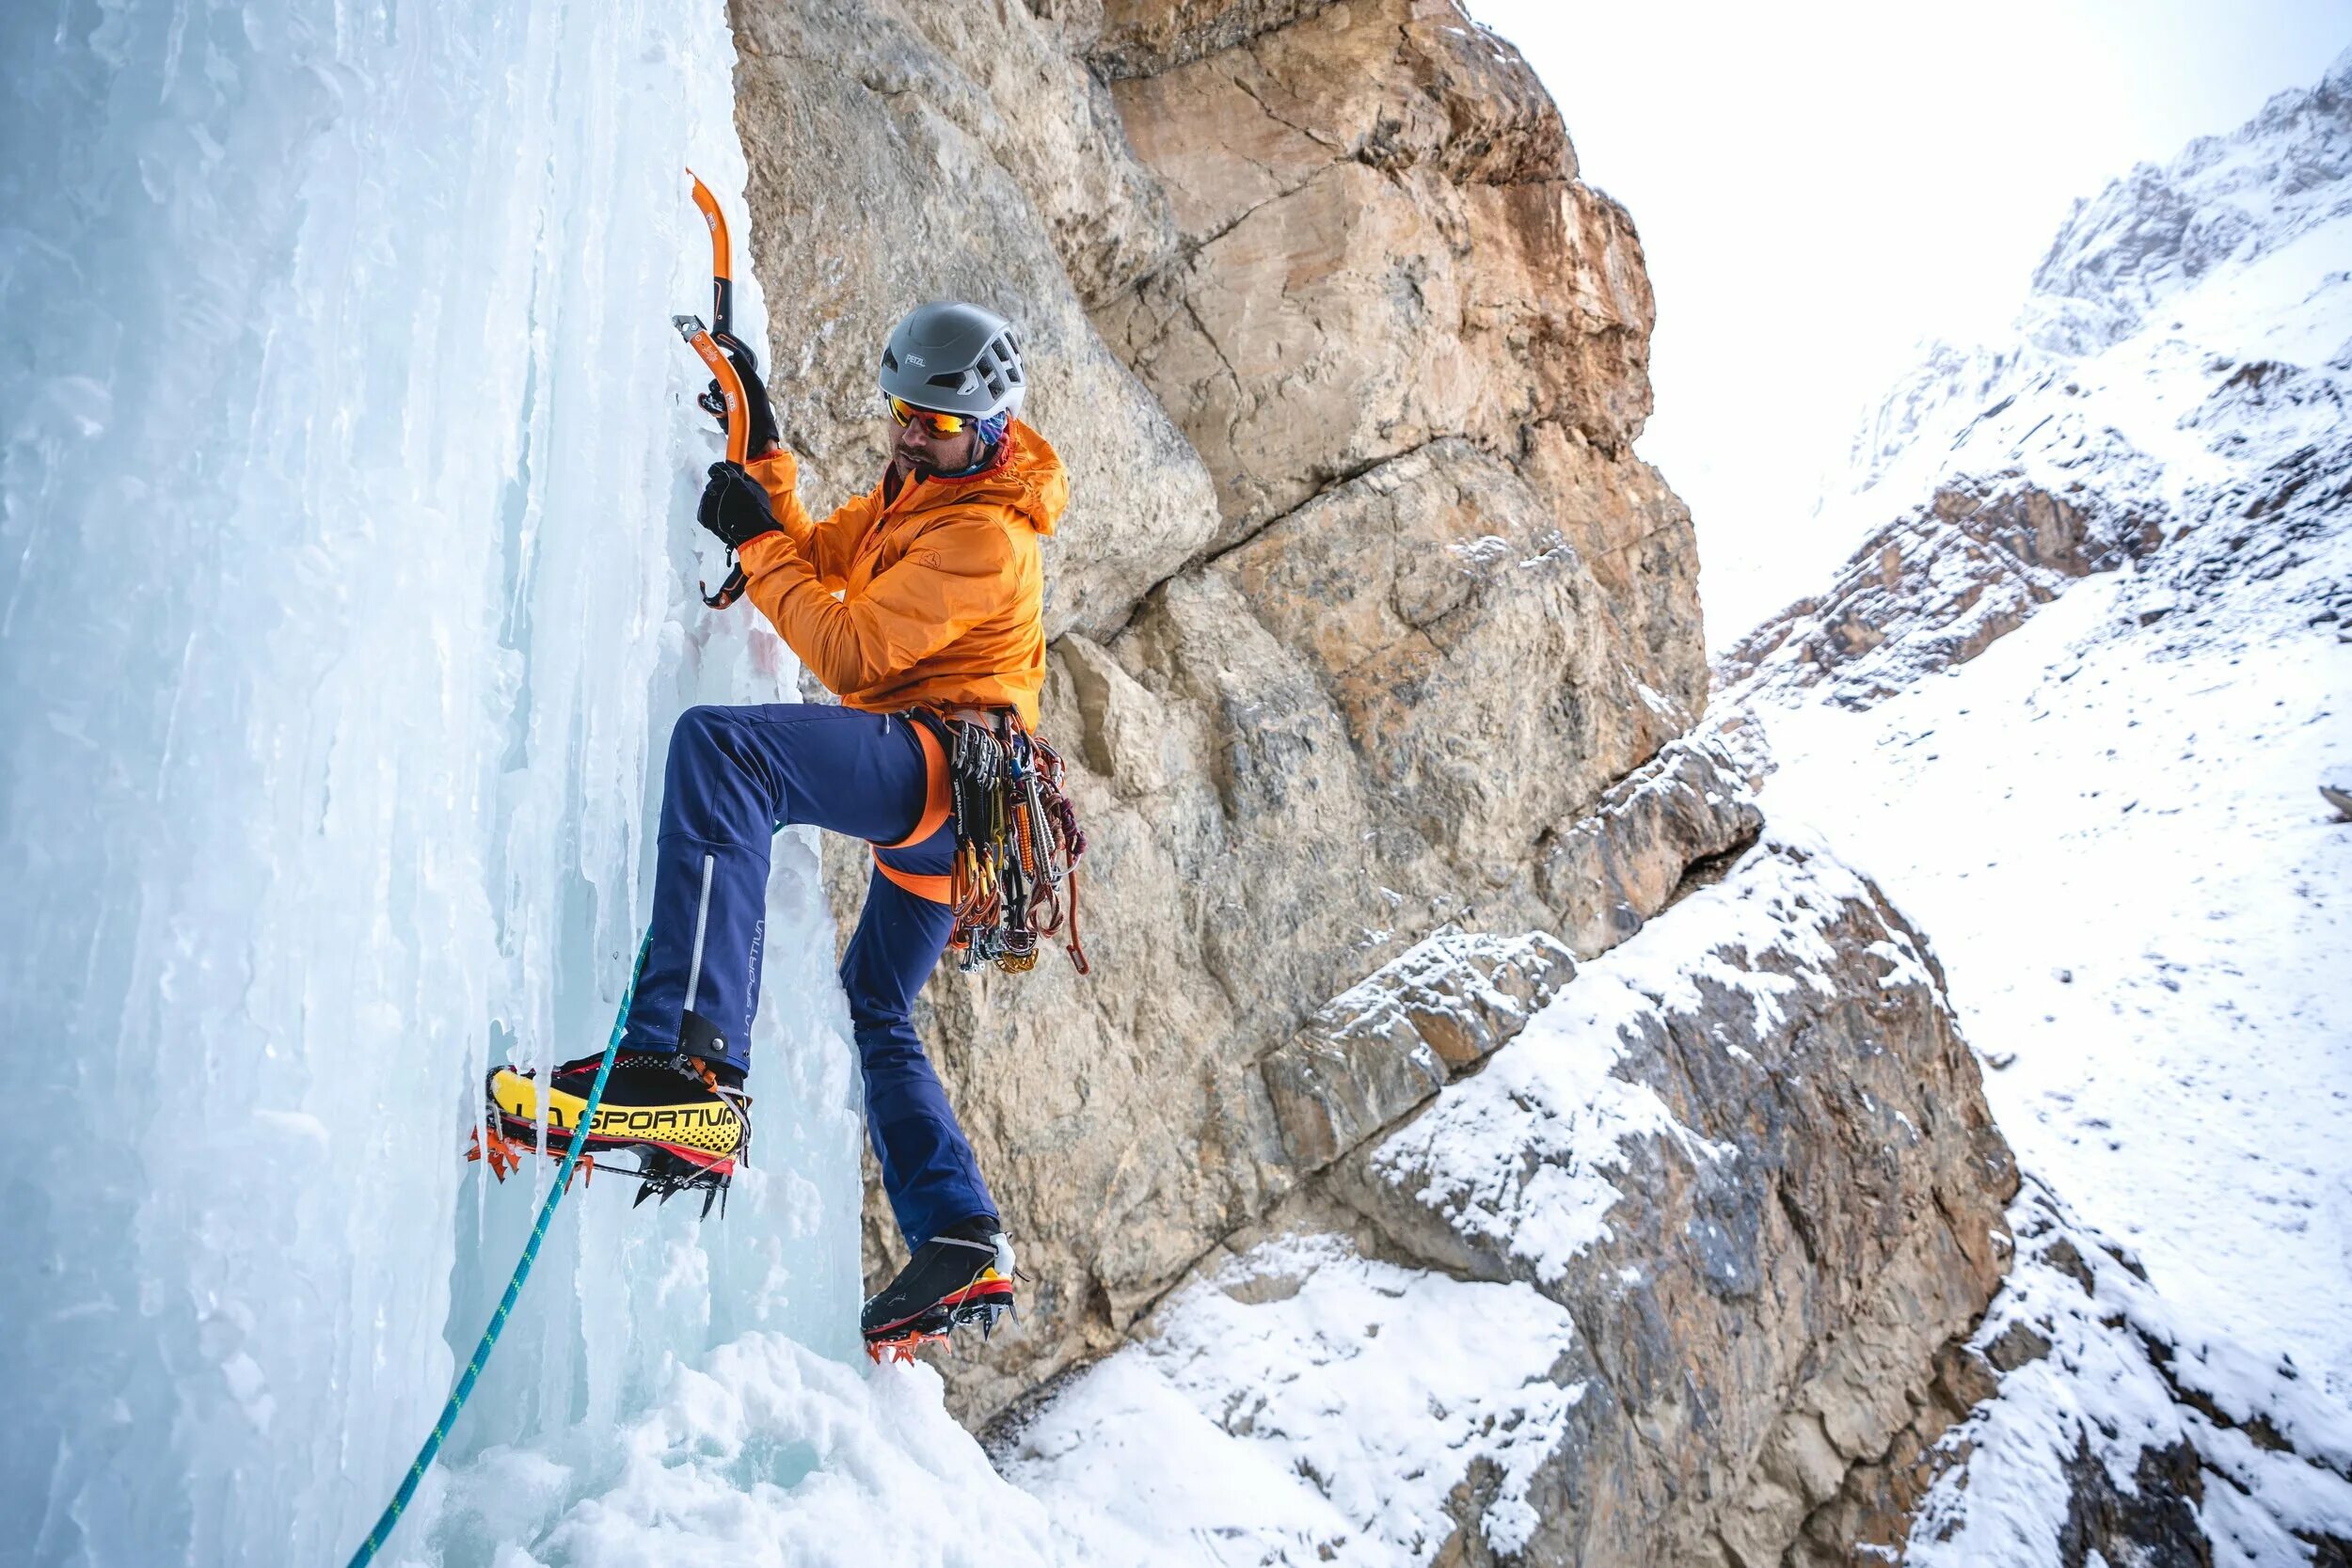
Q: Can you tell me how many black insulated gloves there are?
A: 2